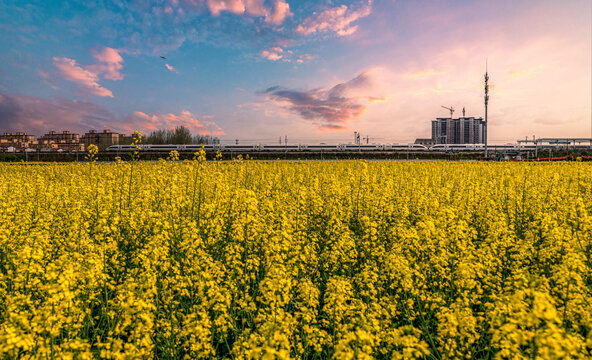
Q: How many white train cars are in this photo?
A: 11